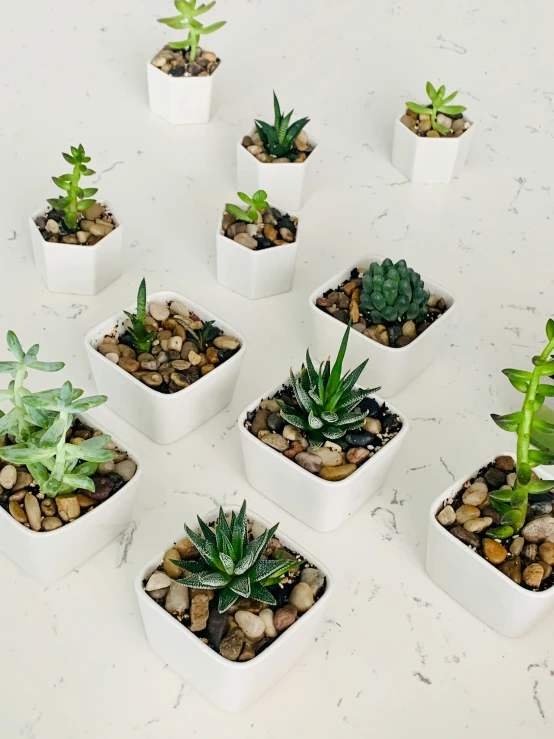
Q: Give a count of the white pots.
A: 11